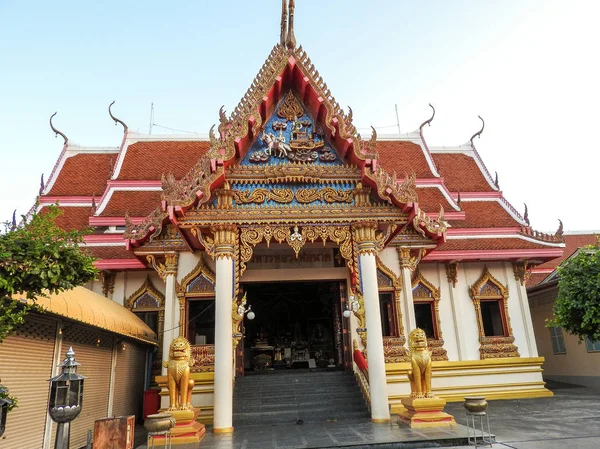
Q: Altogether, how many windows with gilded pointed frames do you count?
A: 5